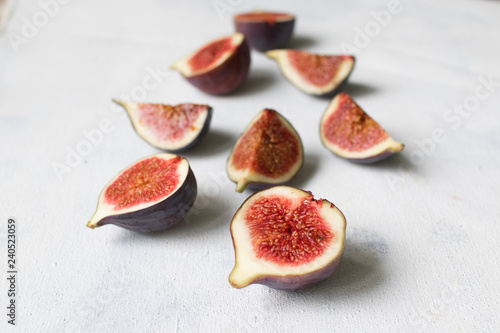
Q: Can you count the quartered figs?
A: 4